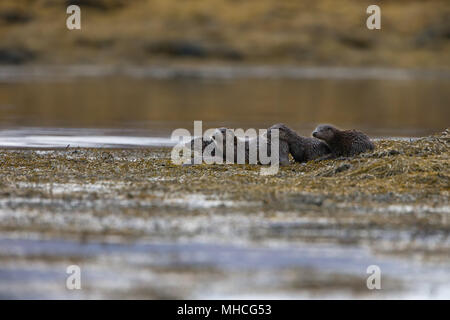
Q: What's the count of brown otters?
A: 4